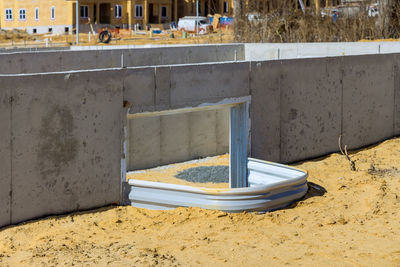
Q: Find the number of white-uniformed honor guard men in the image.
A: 0